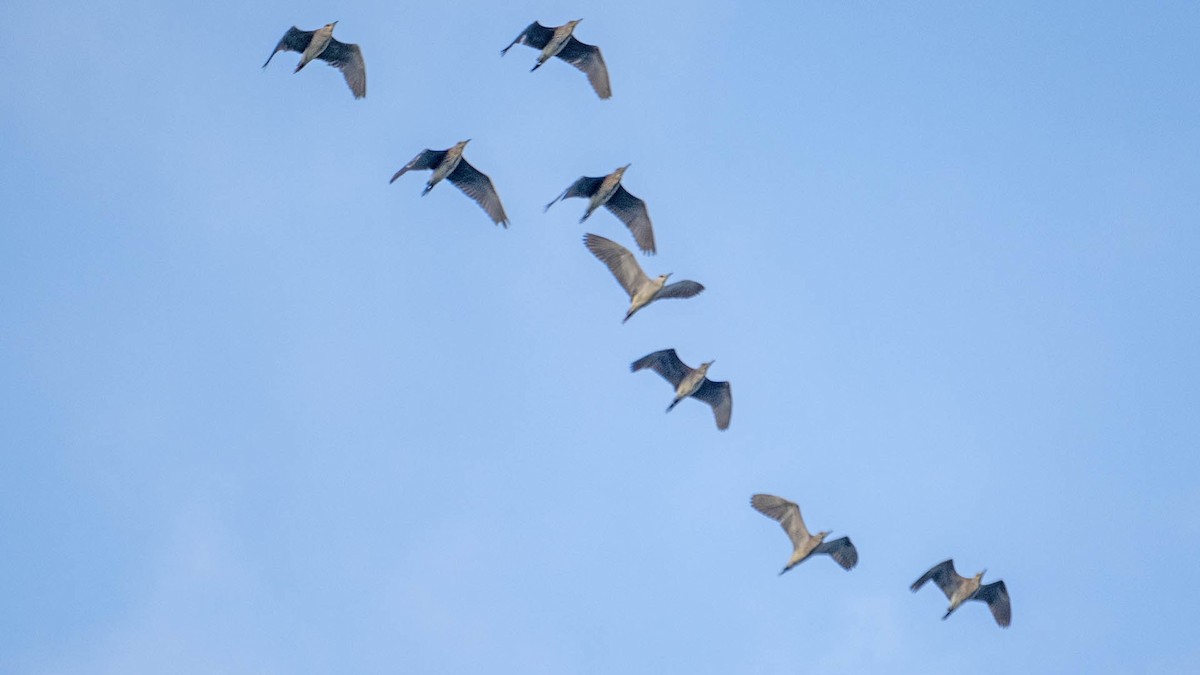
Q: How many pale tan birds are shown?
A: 2